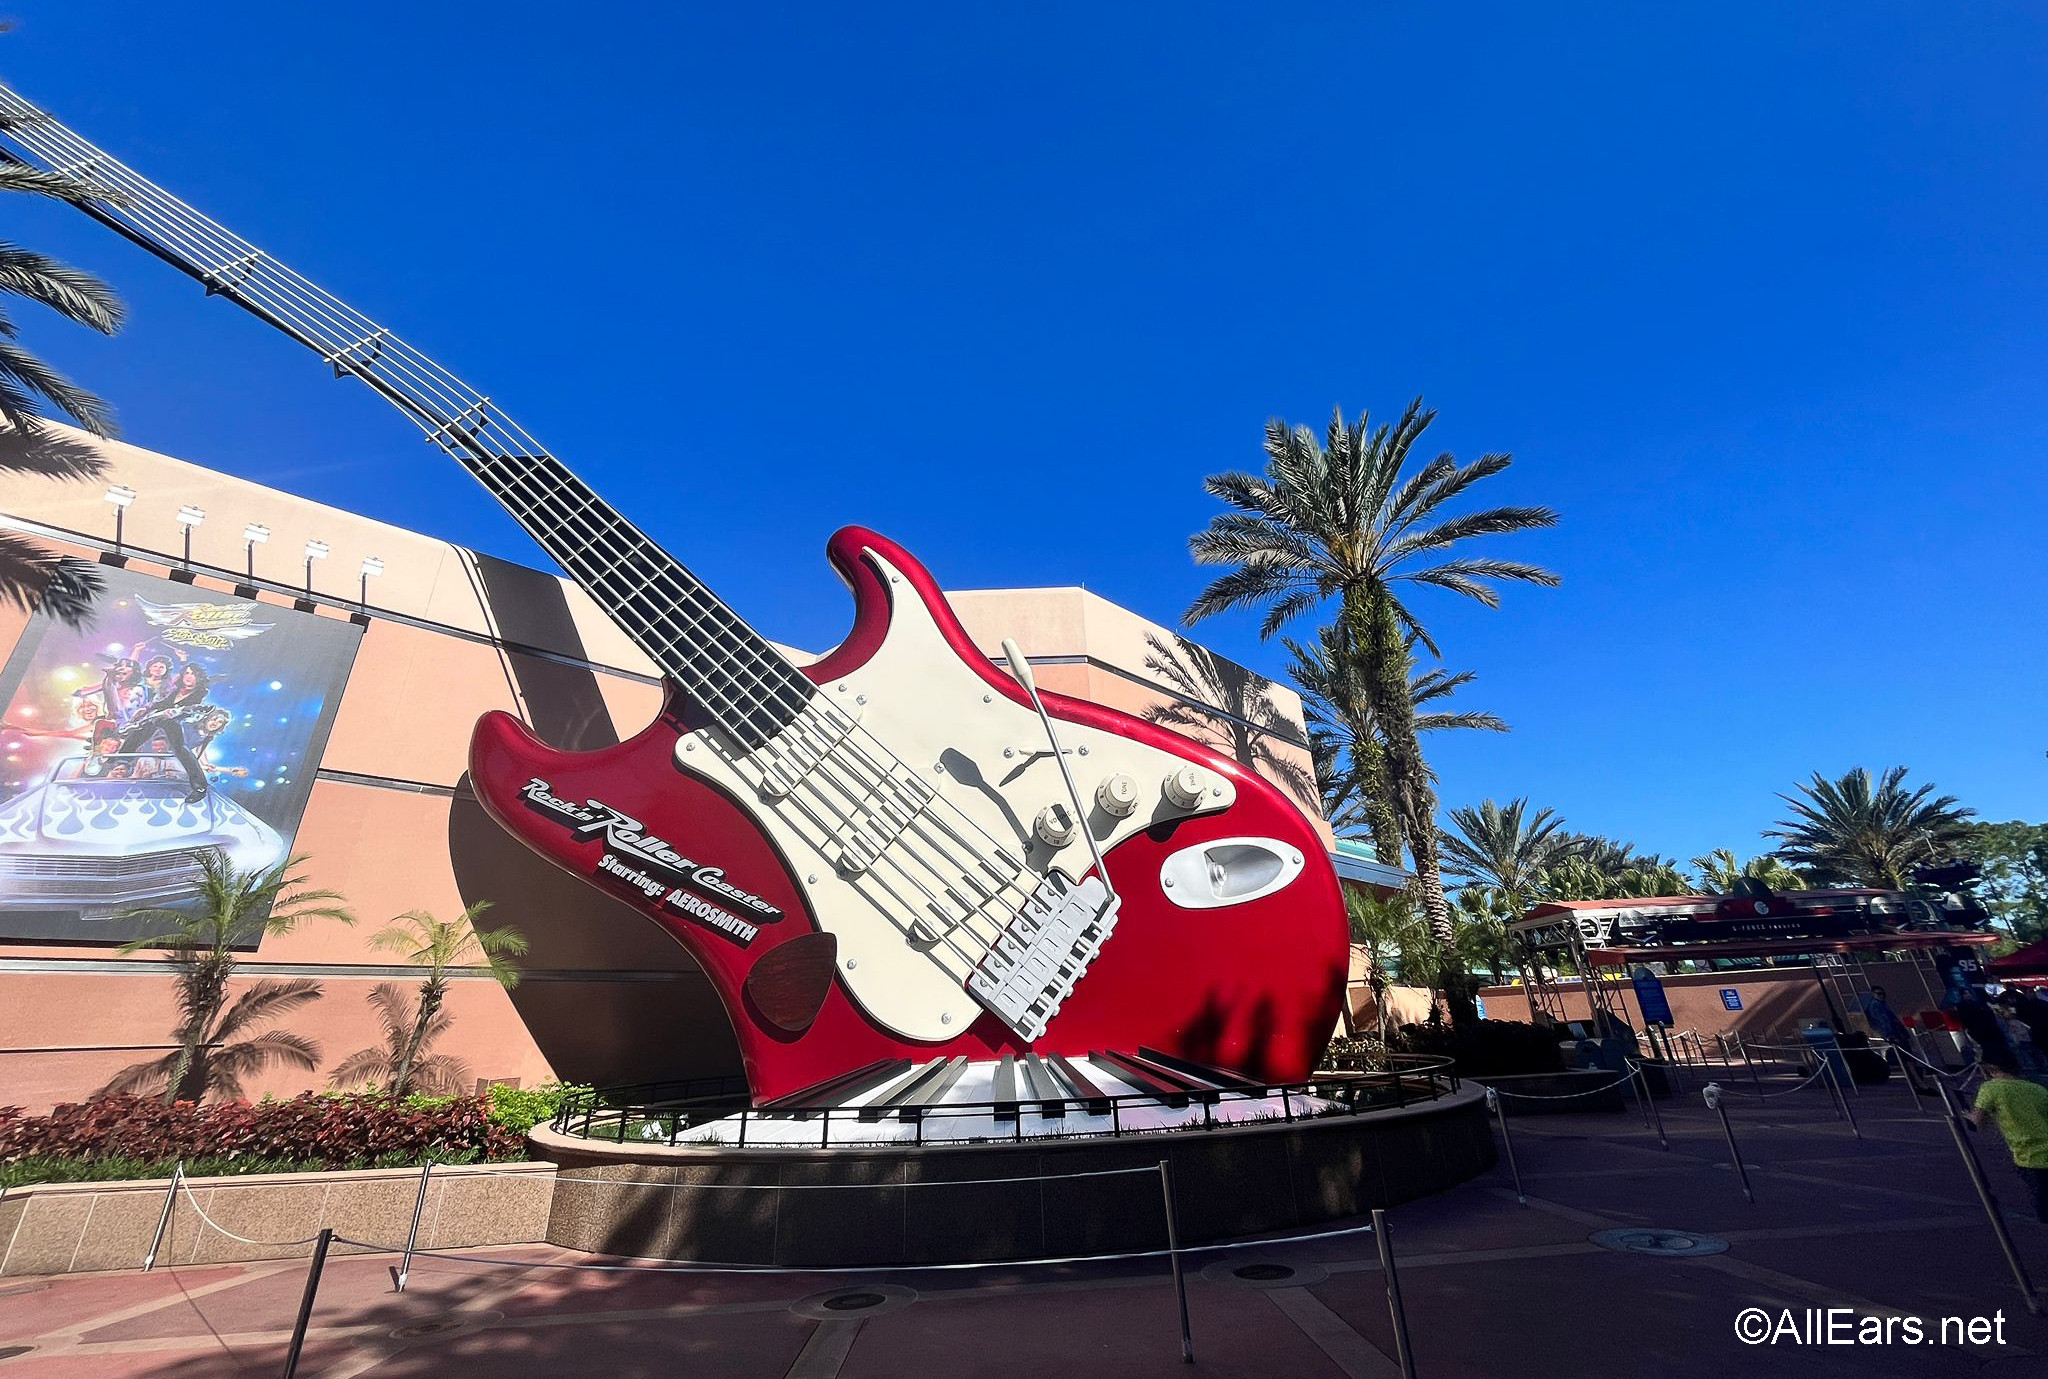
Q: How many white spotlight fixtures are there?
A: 5